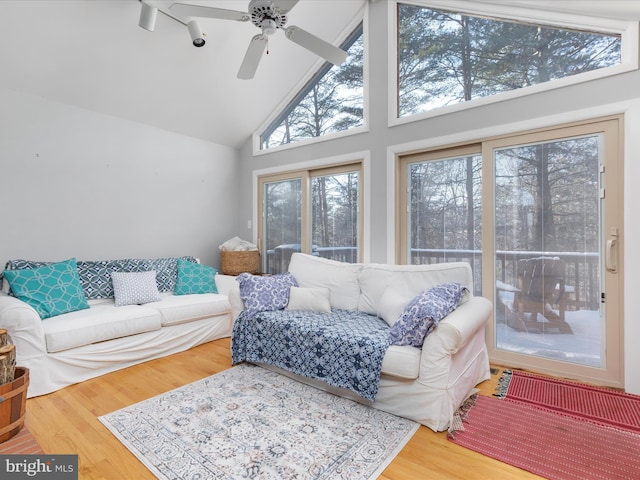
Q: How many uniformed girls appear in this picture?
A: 0